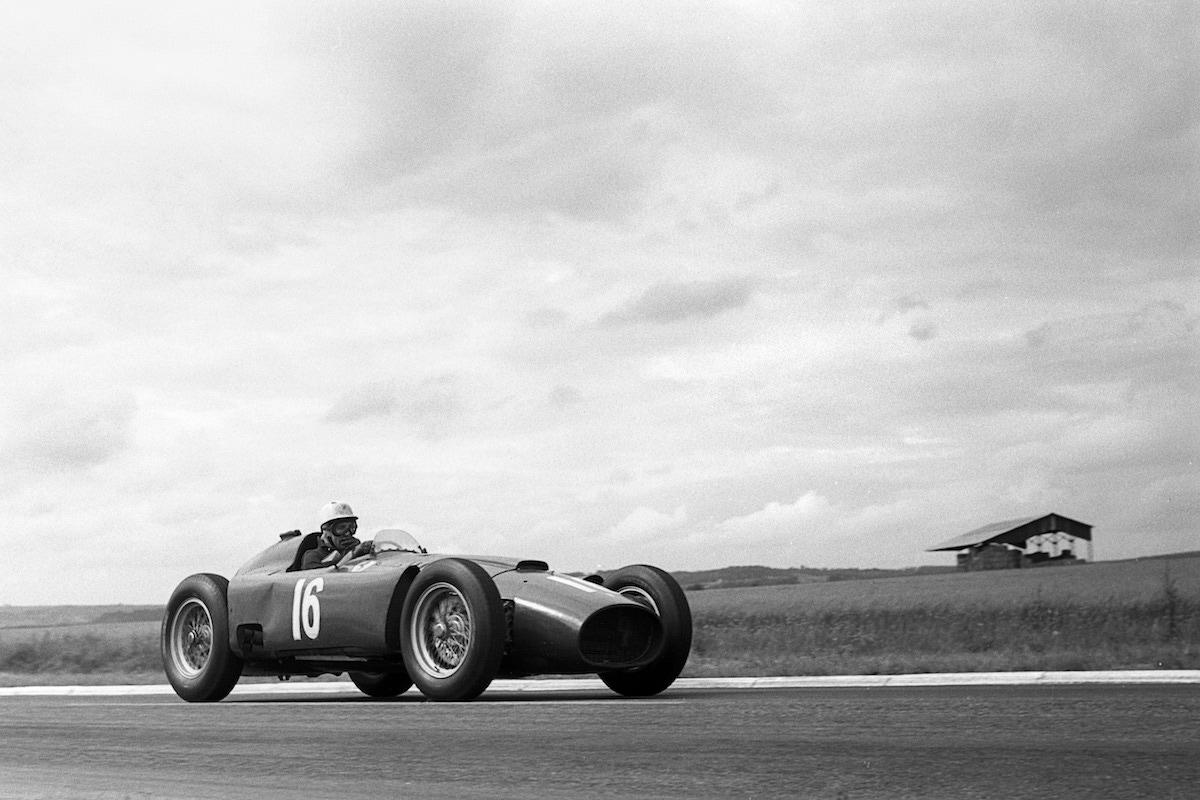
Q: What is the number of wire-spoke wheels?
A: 2